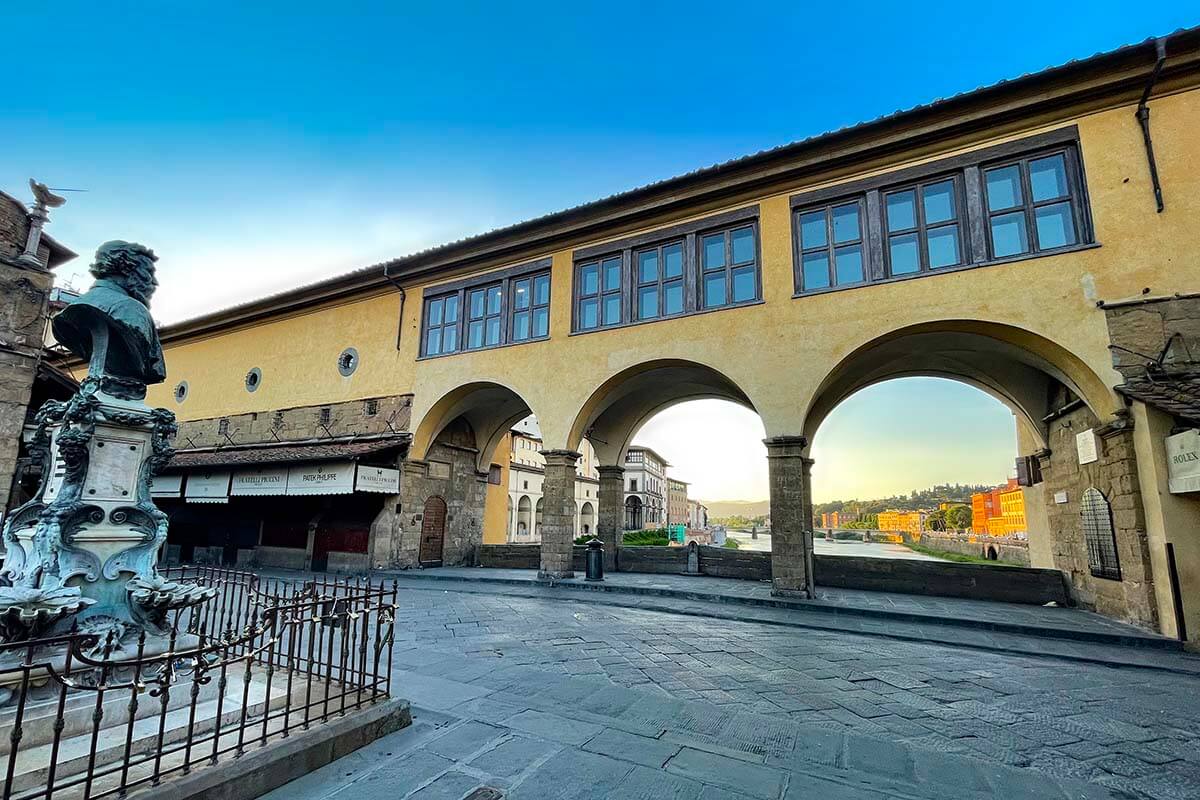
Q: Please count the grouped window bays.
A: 3